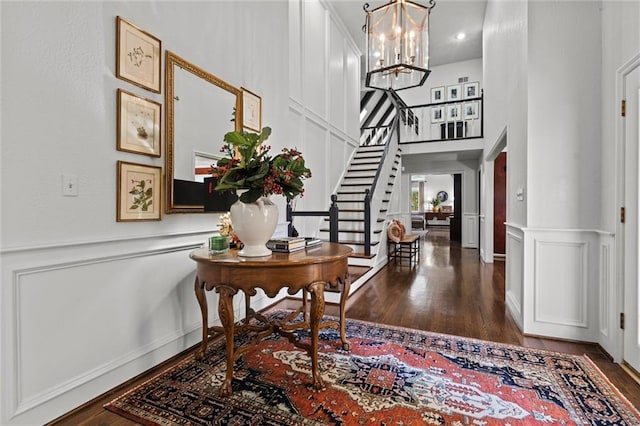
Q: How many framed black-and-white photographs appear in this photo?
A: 6